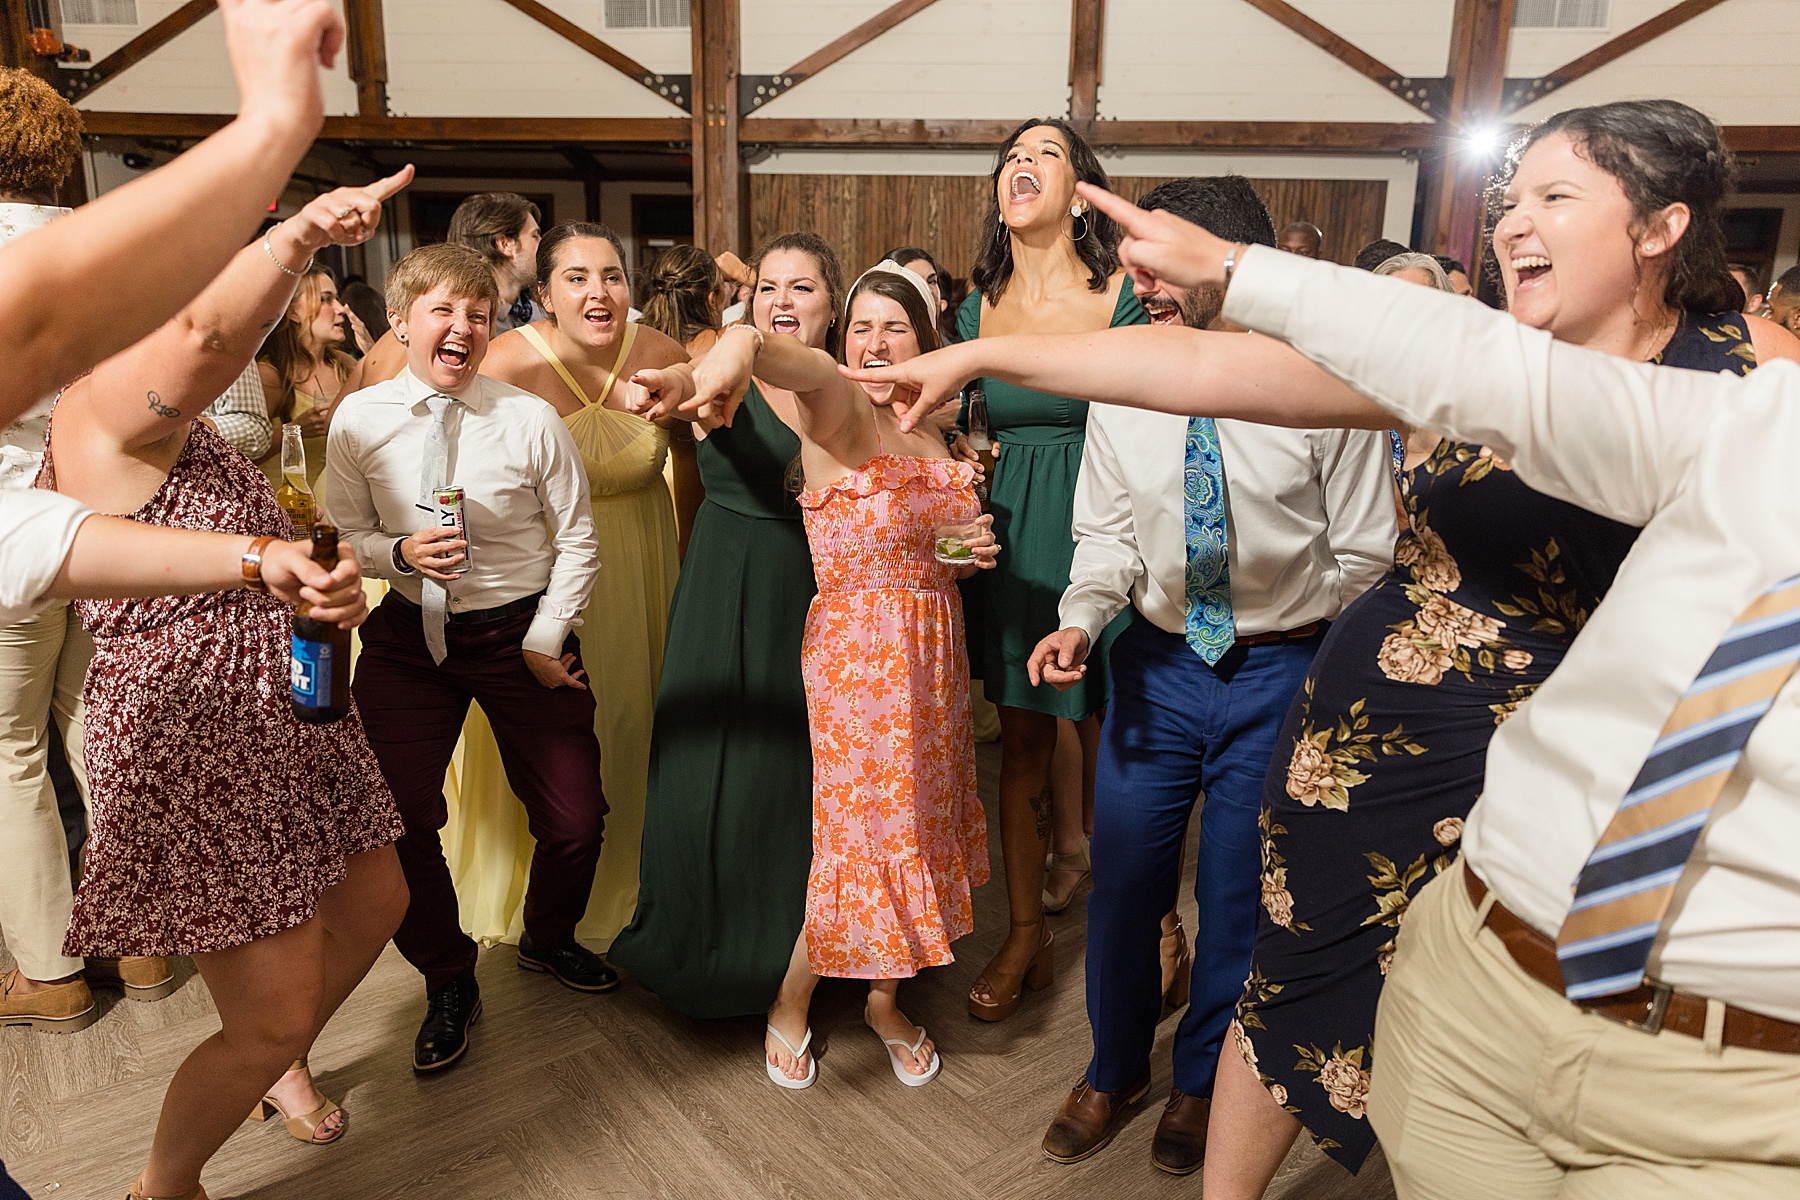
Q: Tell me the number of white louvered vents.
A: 3